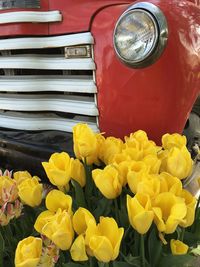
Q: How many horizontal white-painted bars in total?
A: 6